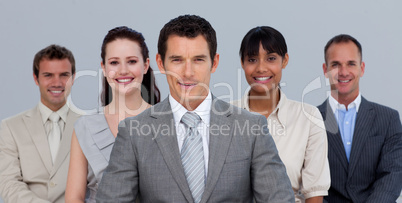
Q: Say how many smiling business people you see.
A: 5